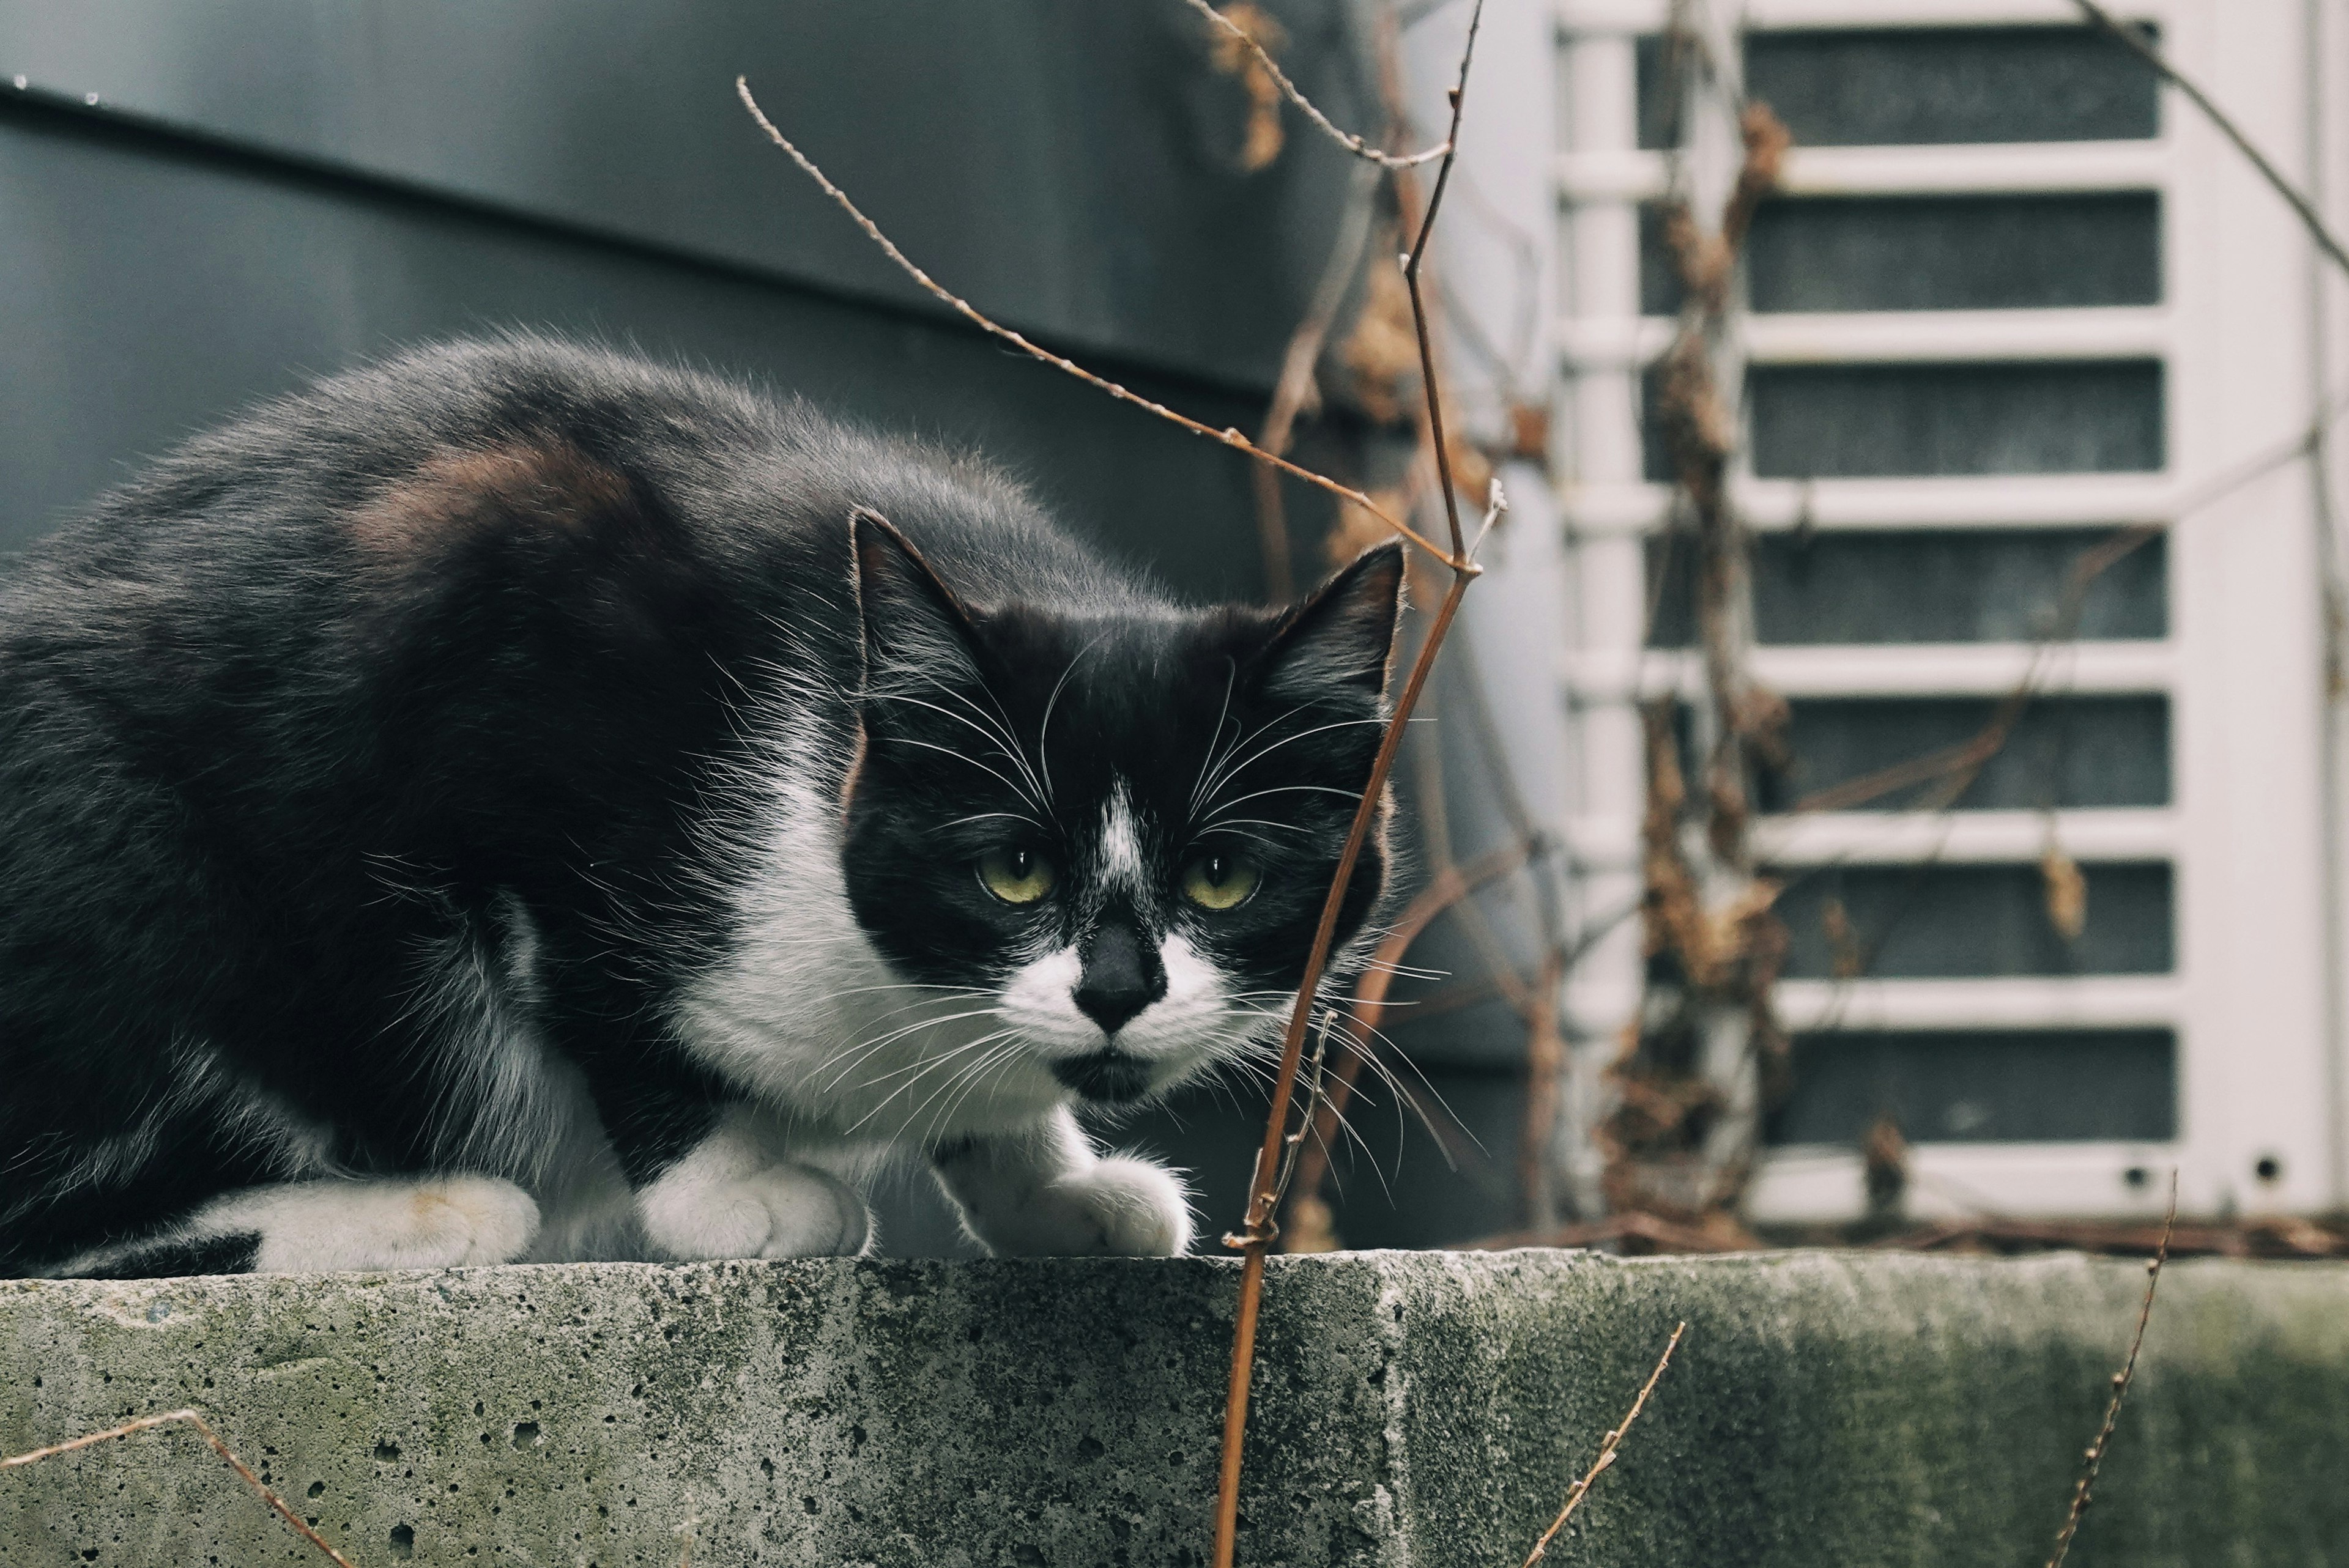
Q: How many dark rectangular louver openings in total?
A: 7